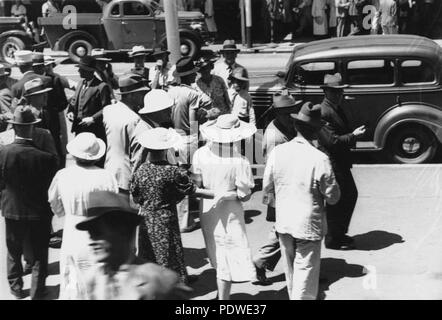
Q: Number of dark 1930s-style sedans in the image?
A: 1